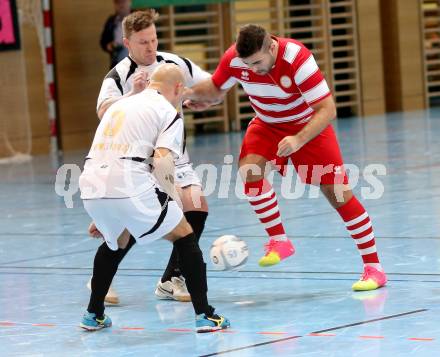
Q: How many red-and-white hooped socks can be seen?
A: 2